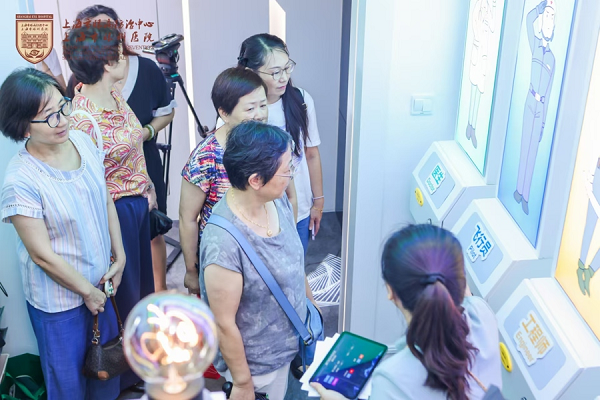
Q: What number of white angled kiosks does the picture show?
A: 3